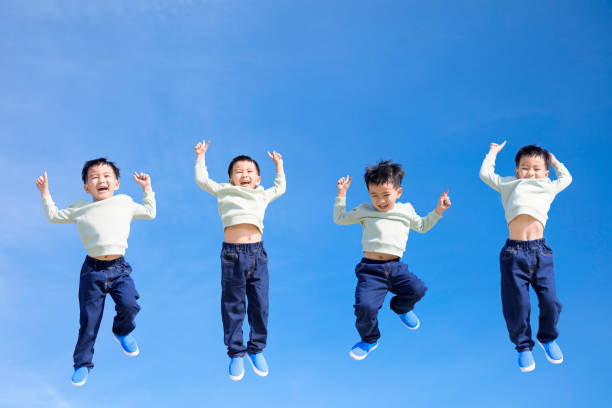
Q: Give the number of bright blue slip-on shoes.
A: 8